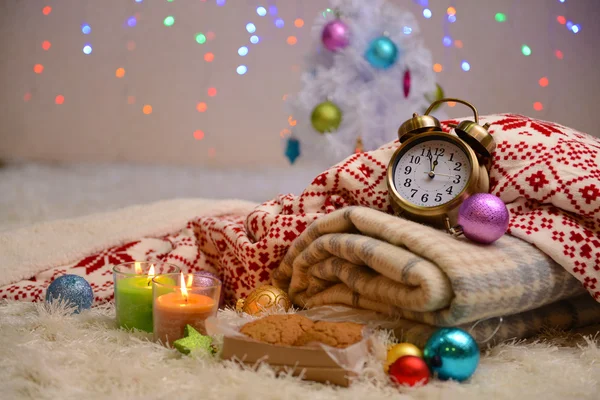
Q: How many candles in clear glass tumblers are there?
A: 2